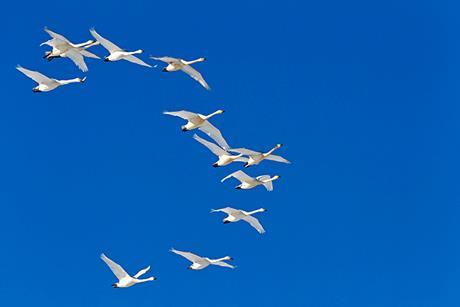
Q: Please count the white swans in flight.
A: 12